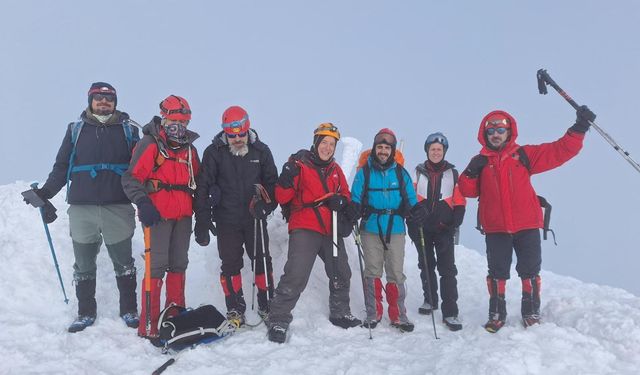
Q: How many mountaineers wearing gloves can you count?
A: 7